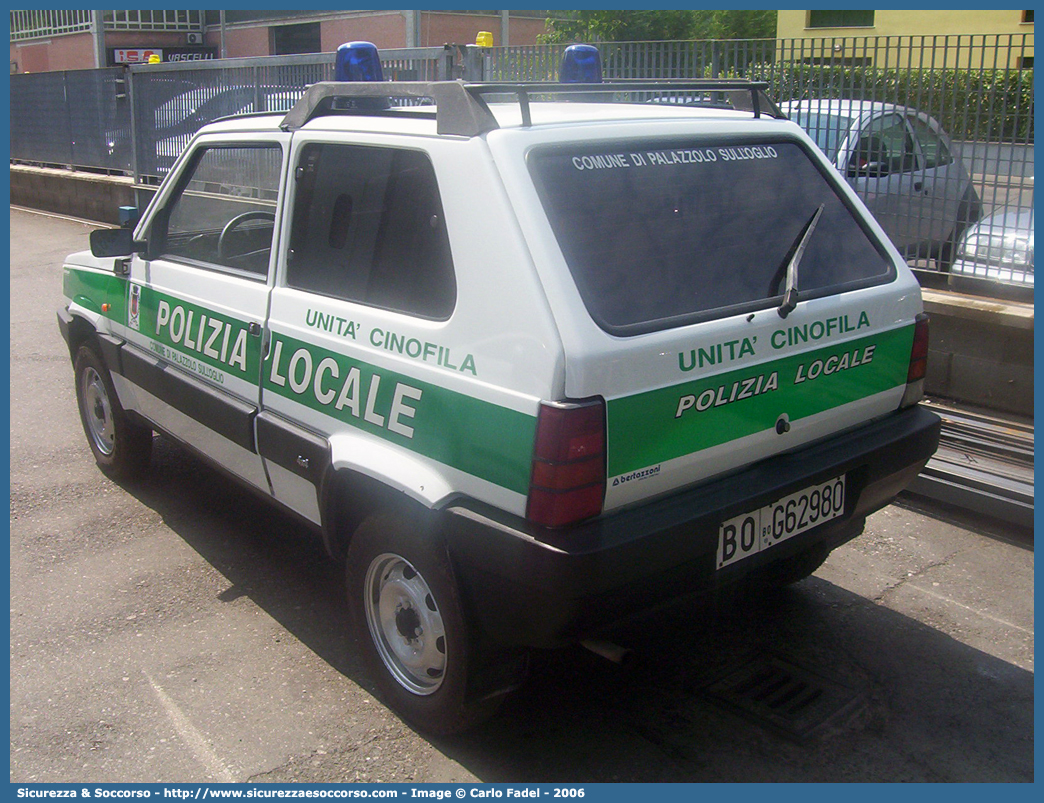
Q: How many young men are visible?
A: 0